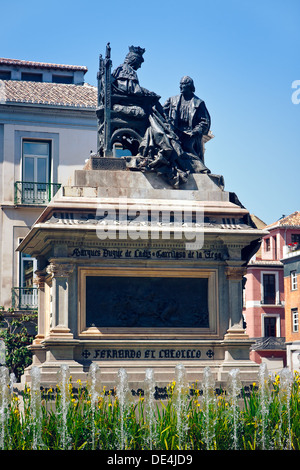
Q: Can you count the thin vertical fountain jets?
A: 11